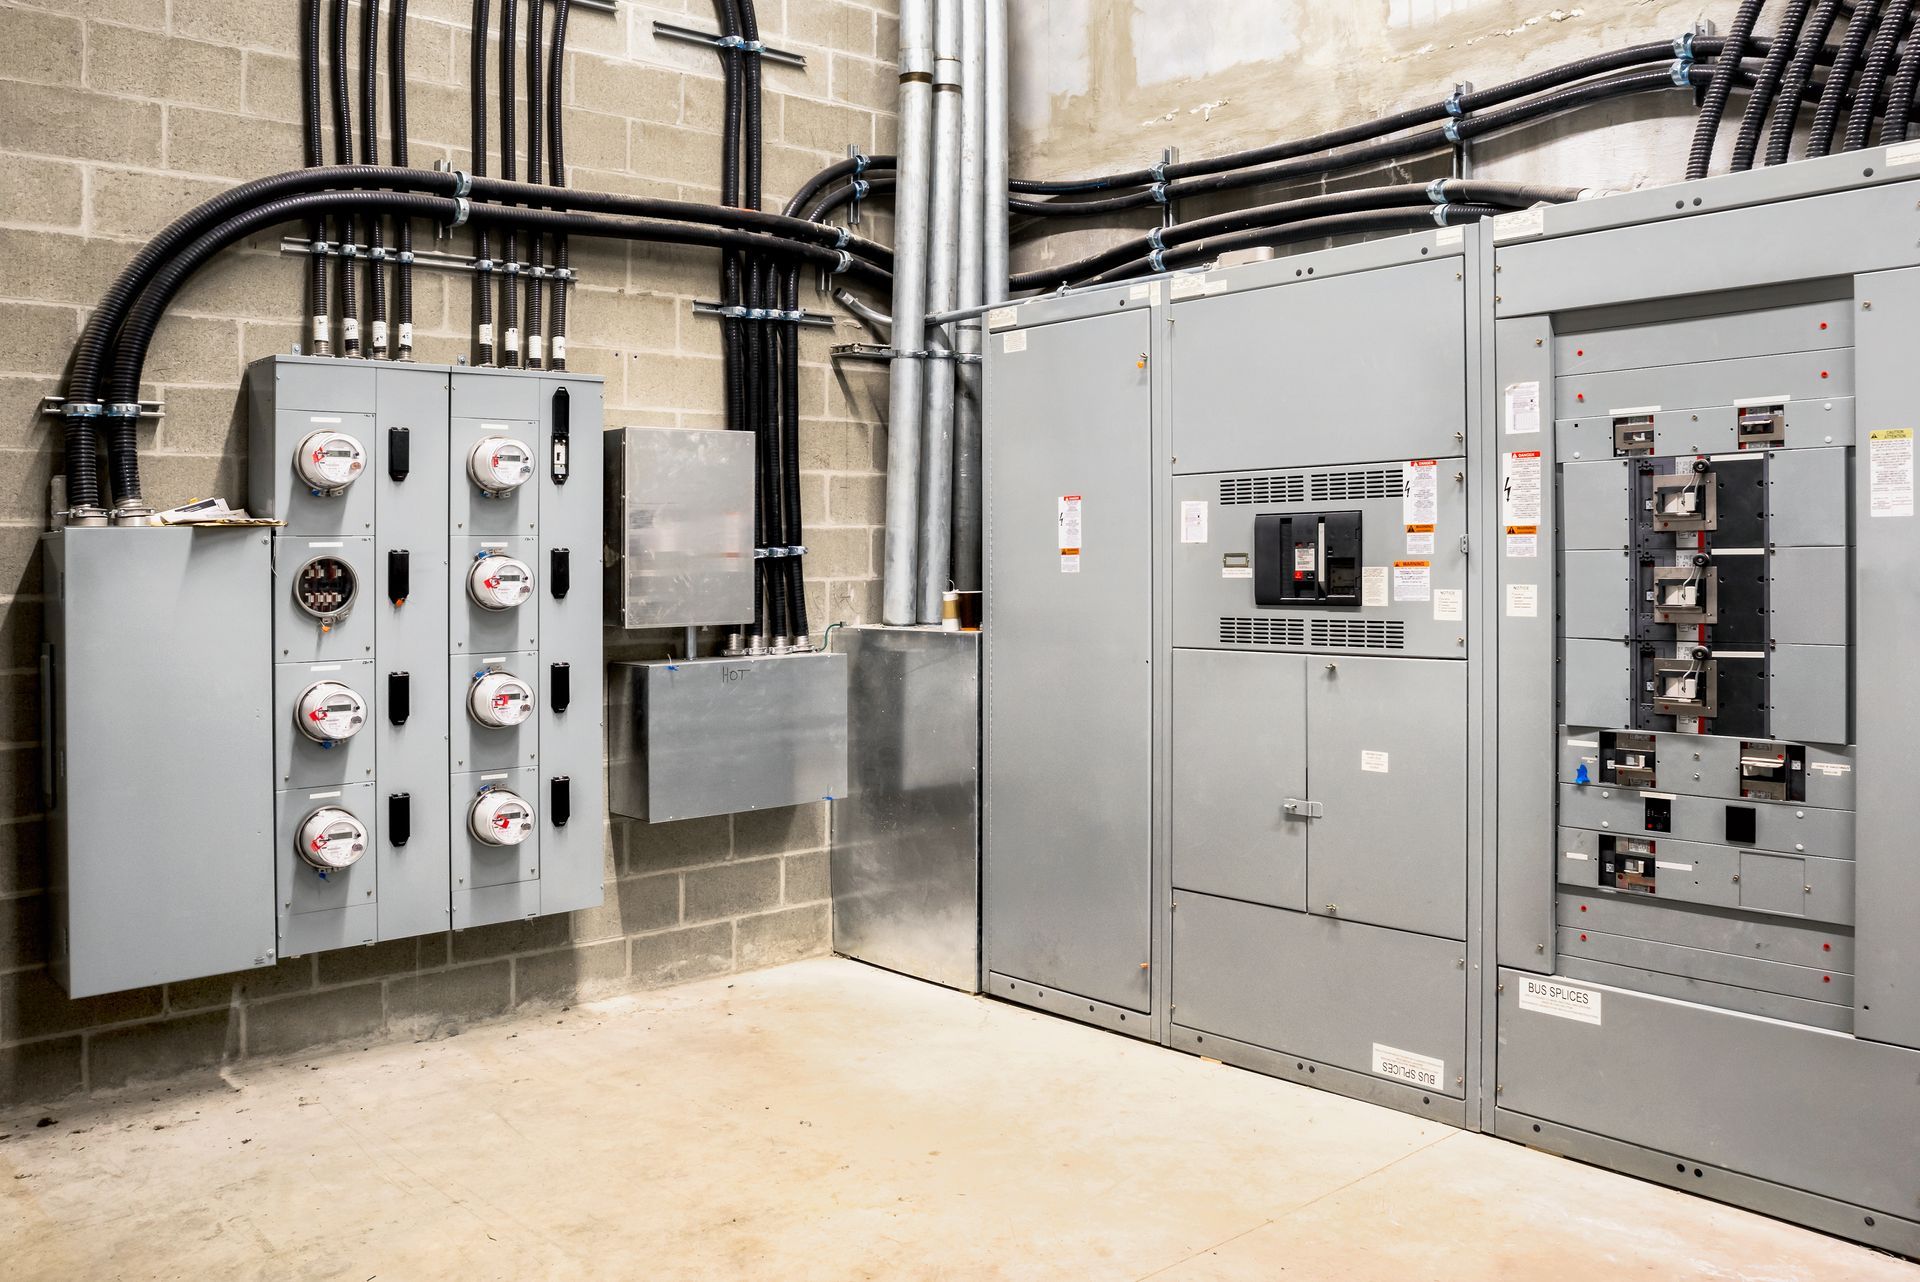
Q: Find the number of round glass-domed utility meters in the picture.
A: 7